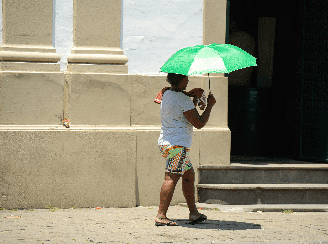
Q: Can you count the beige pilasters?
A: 2